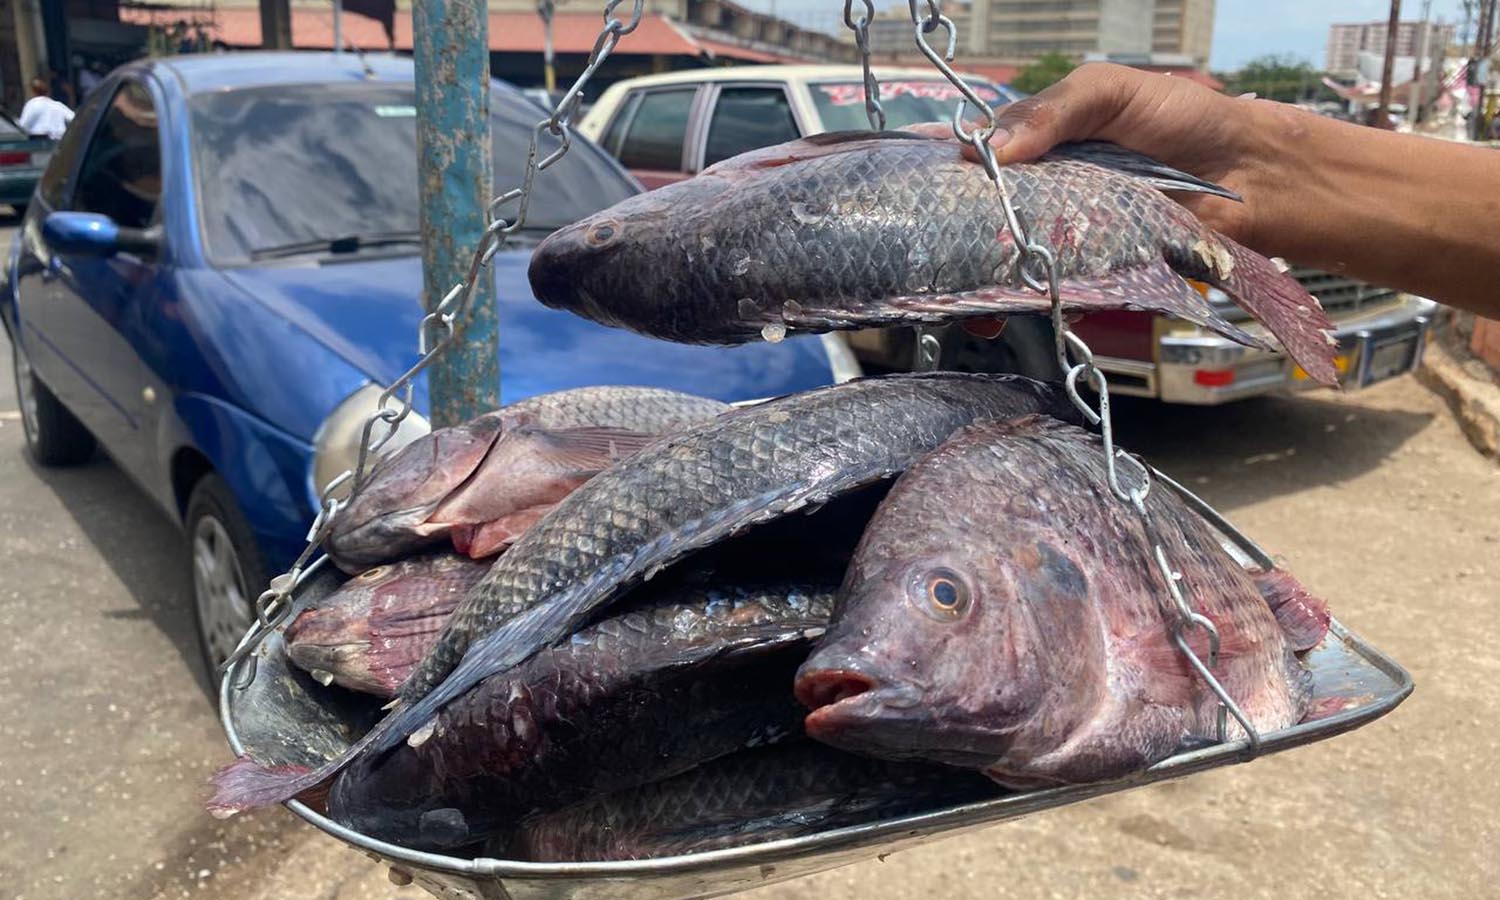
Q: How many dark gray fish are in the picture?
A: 4